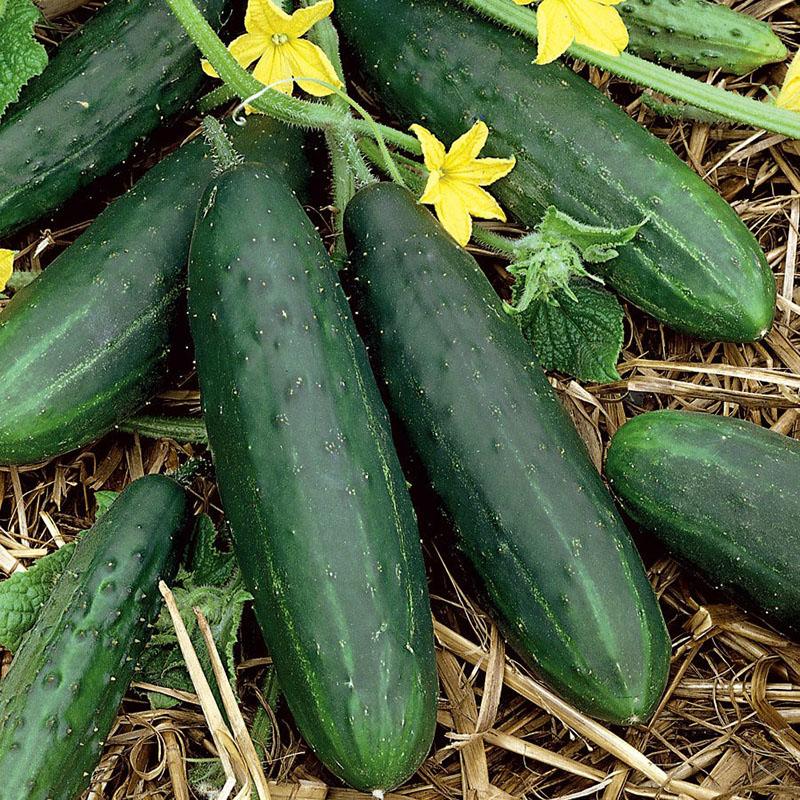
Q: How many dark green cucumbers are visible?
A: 7